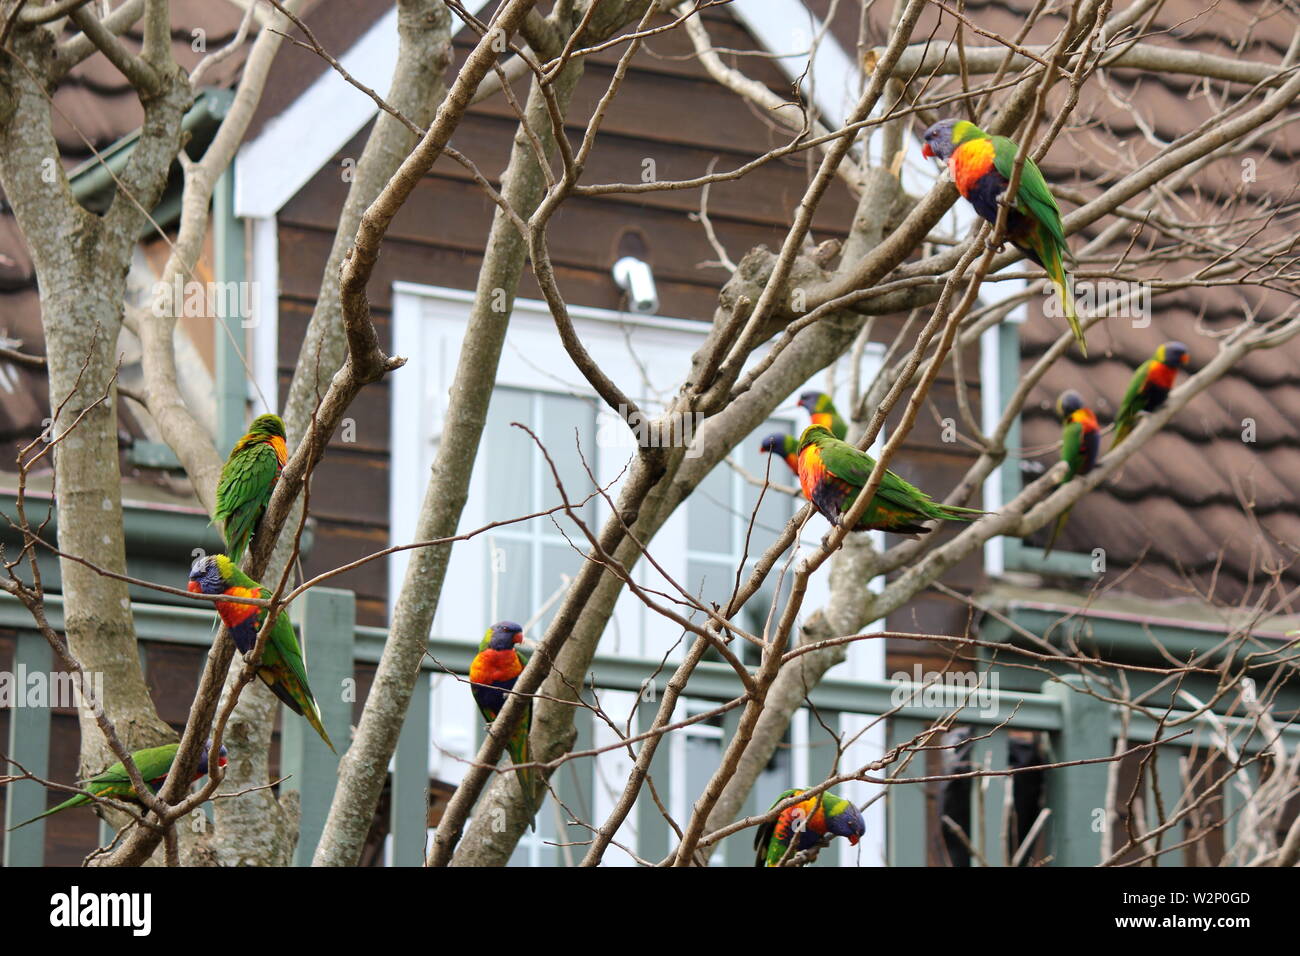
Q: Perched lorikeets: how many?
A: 11